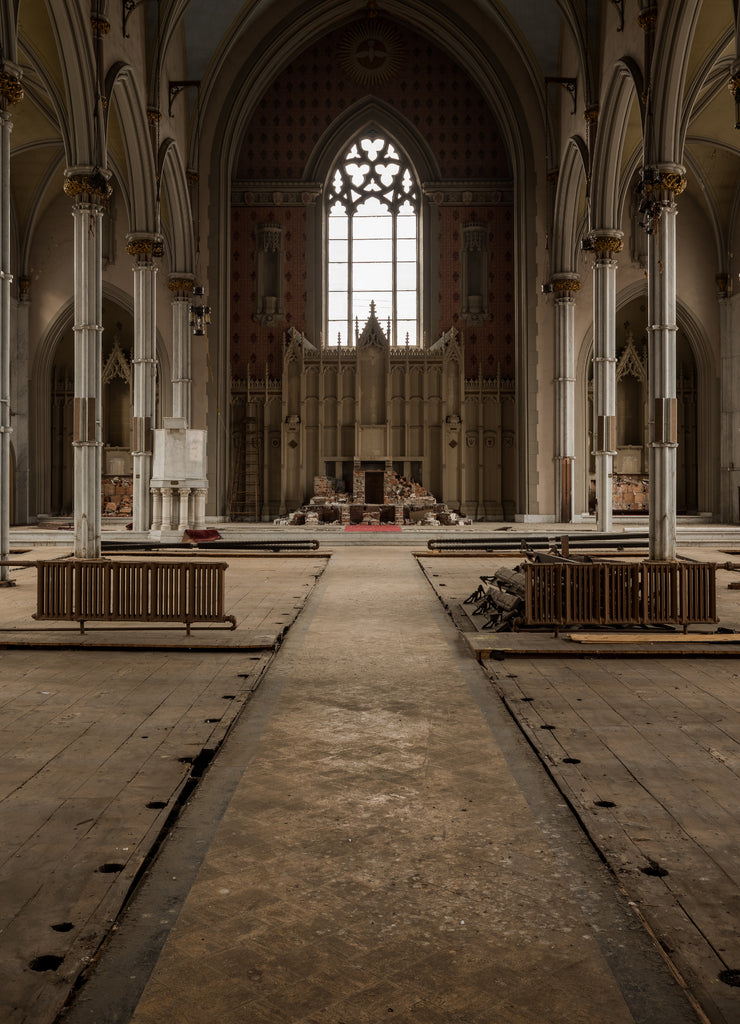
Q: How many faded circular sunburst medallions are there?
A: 1